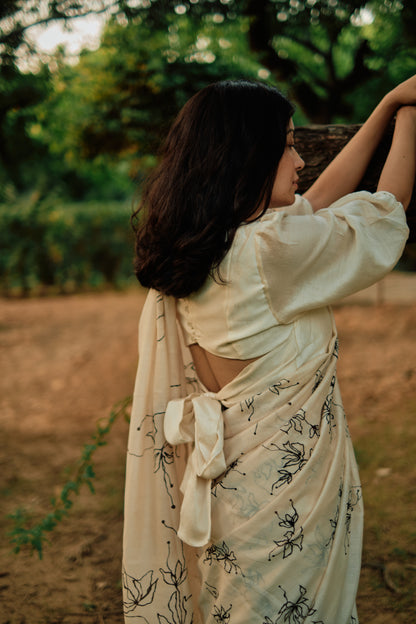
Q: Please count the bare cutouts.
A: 1